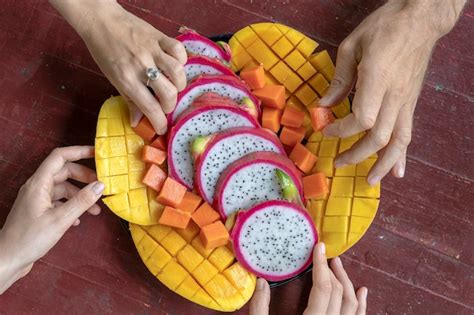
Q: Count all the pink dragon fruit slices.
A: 7